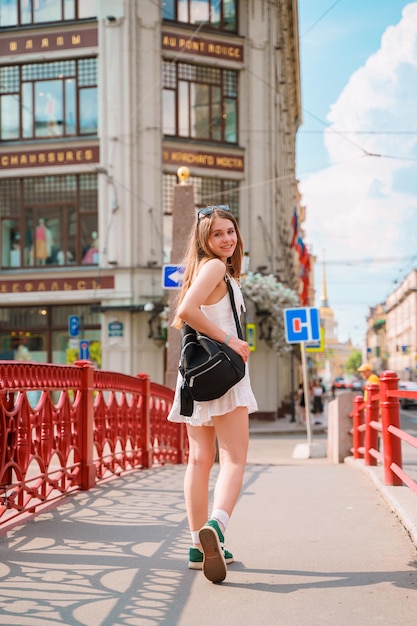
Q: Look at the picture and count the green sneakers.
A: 2